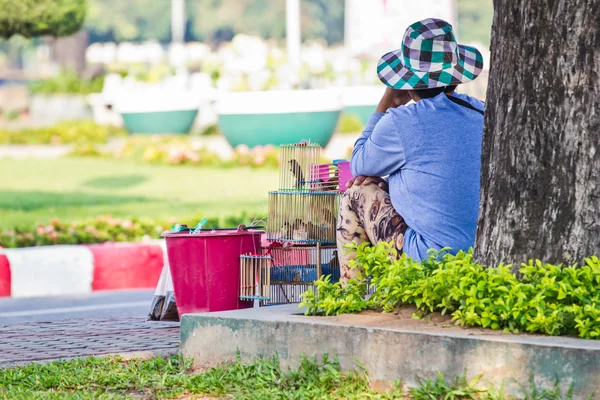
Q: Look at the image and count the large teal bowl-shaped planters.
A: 3